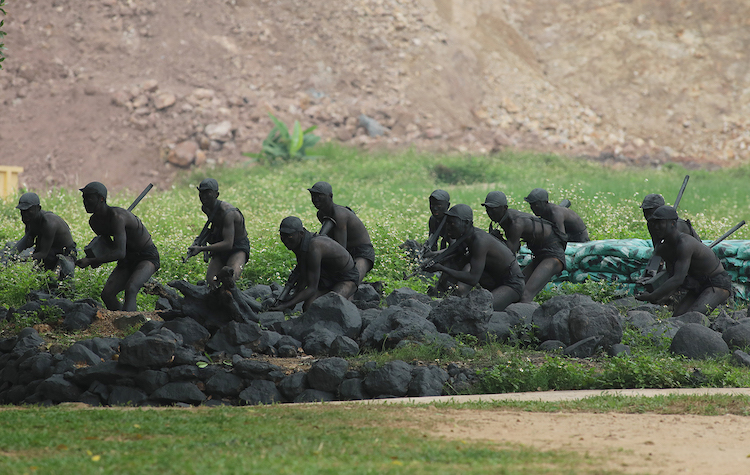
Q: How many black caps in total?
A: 11